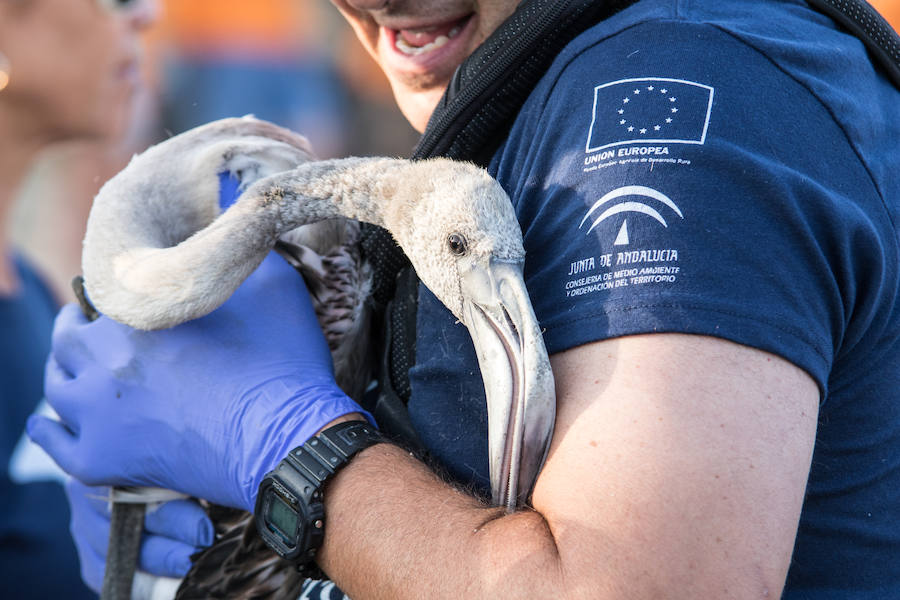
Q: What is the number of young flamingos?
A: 1